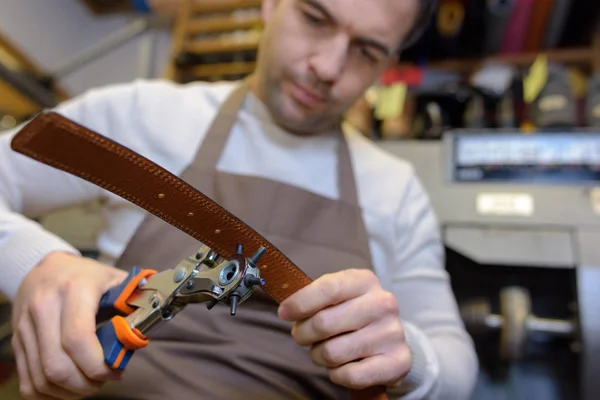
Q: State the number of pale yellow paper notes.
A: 2